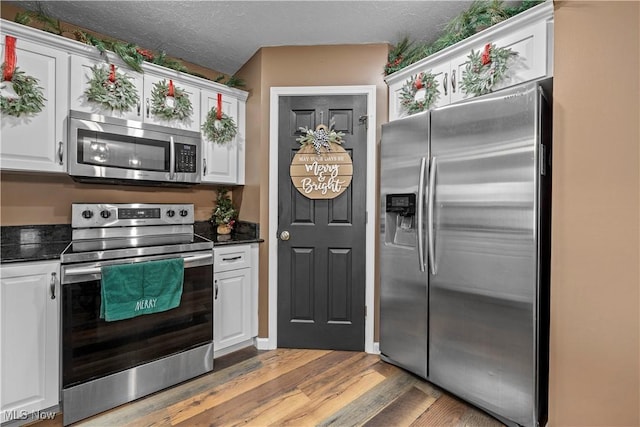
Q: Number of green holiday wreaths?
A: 6